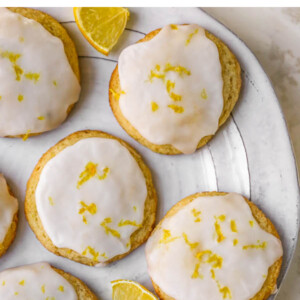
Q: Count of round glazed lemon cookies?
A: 6